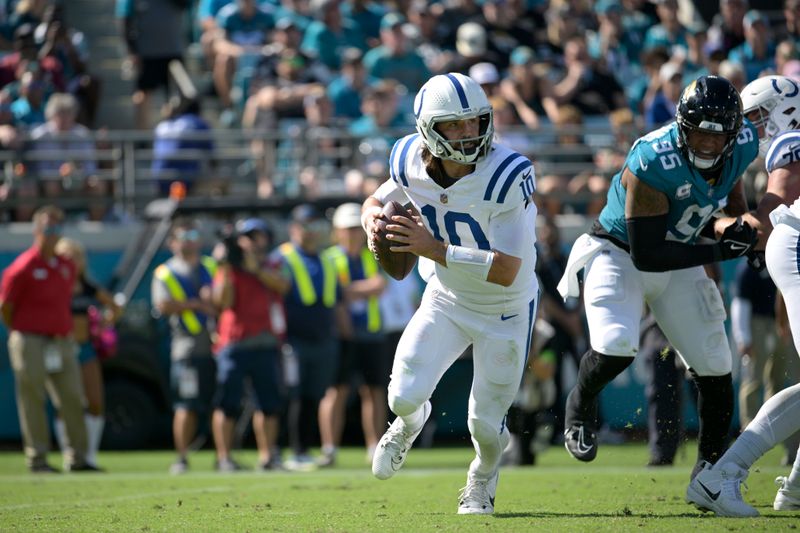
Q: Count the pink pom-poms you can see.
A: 1